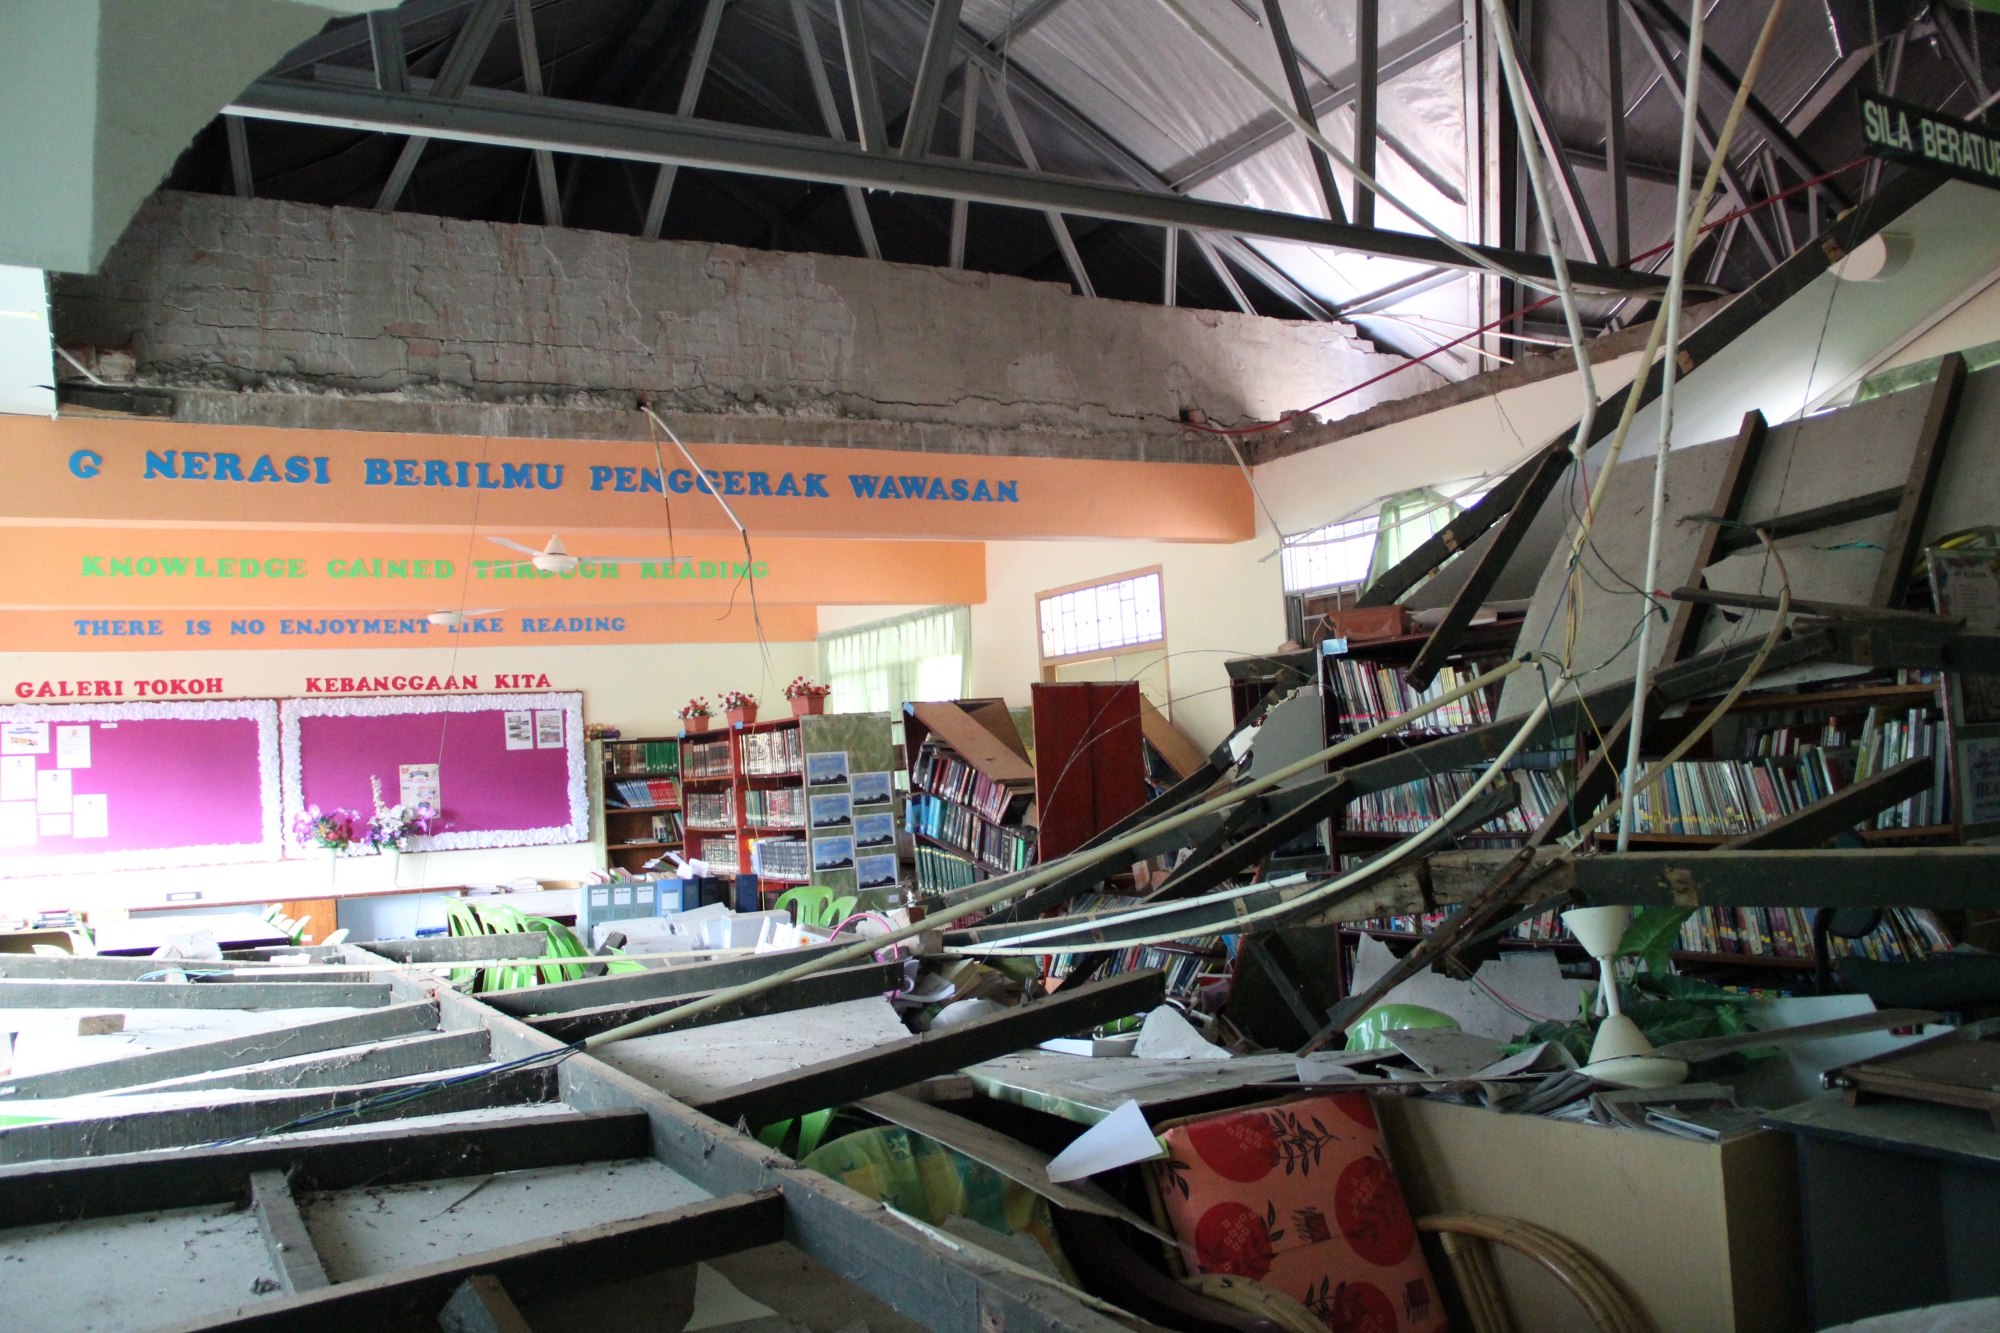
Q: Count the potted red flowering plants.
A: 3